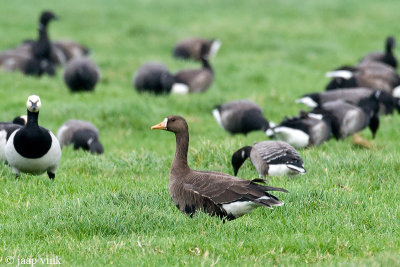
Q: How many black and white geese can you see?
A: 2